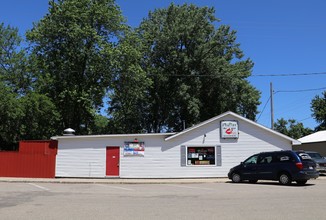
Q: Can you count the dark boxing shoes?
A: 0